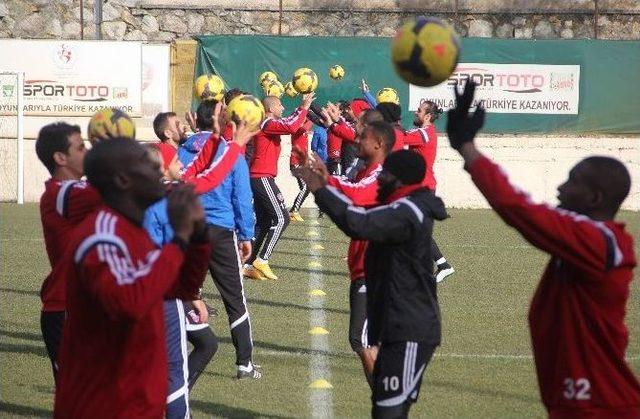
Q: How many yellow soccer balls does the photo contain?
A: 10